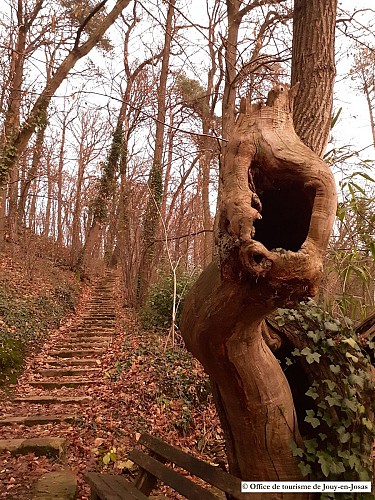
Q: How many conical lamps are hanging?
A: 0